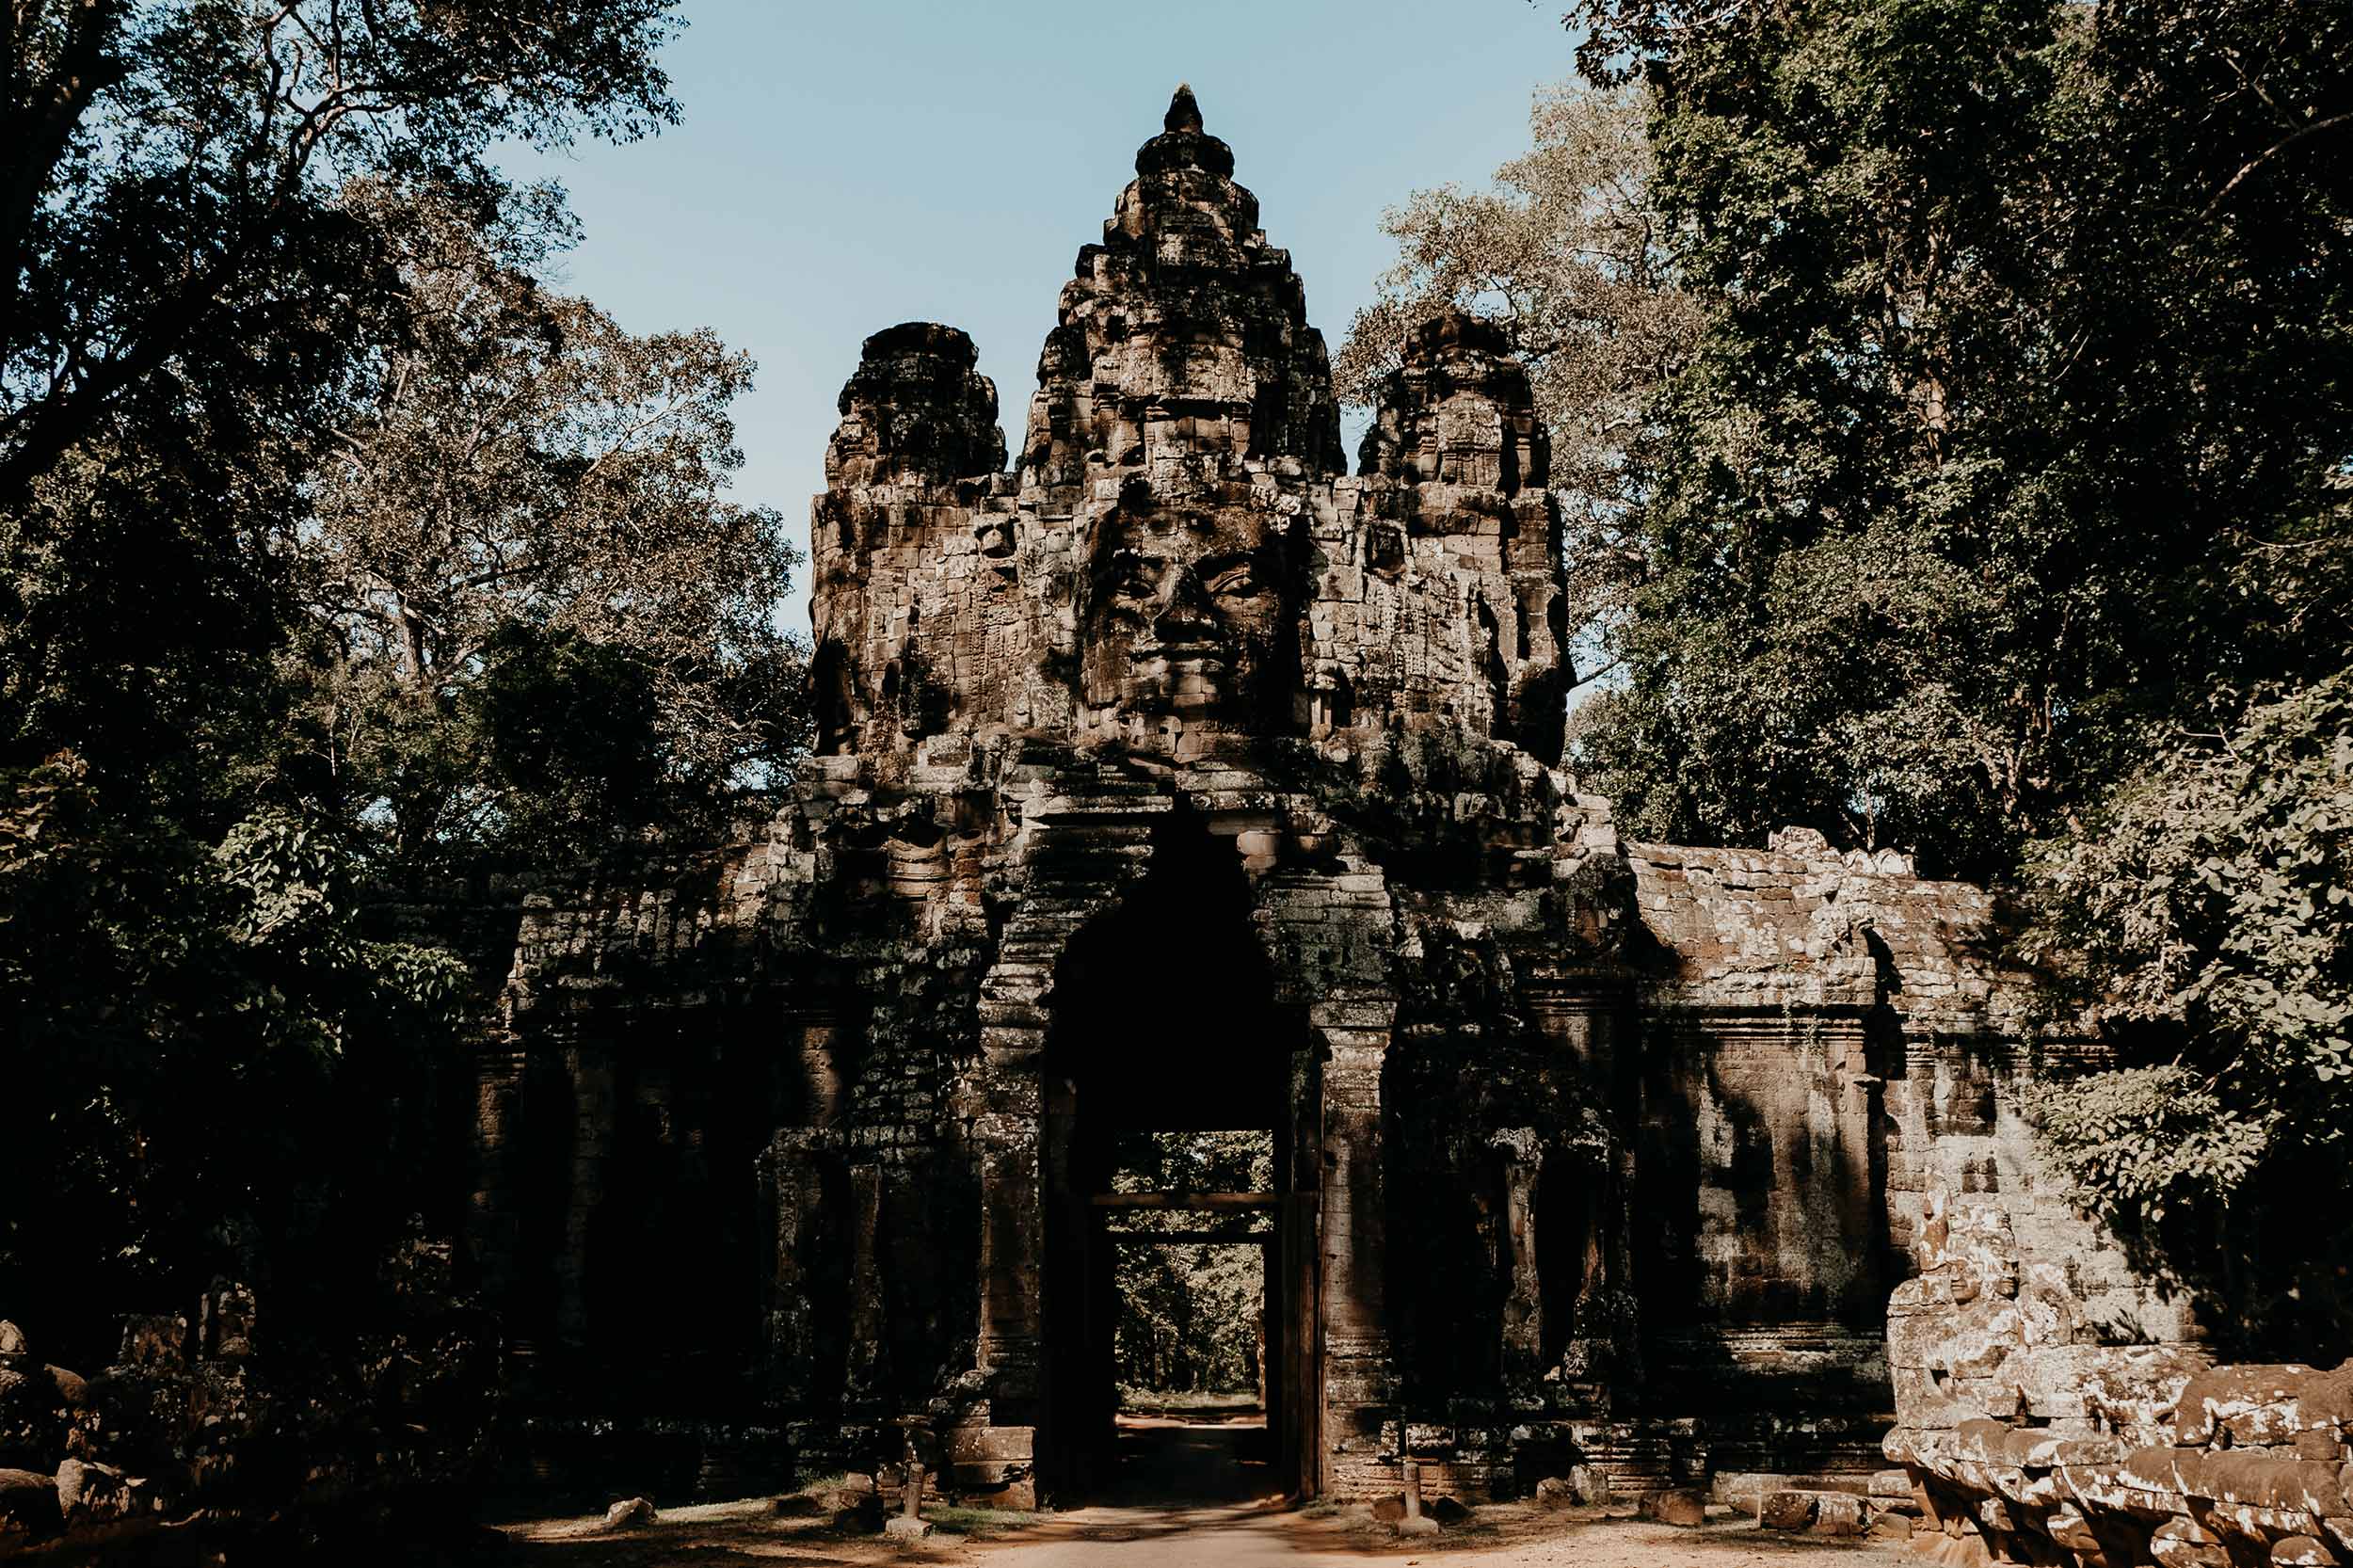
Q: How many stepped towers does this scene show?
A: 3